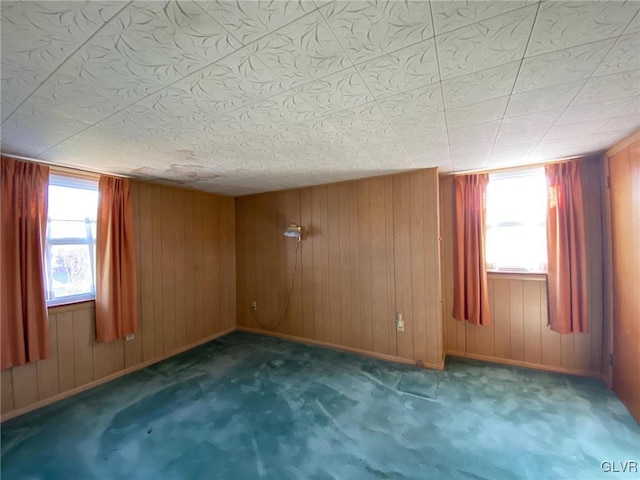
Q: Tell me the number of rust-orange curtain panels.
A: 4